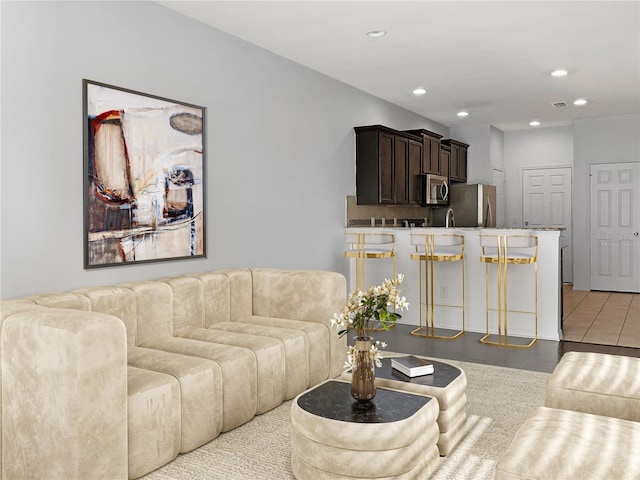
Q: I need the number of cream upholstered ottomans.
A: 2